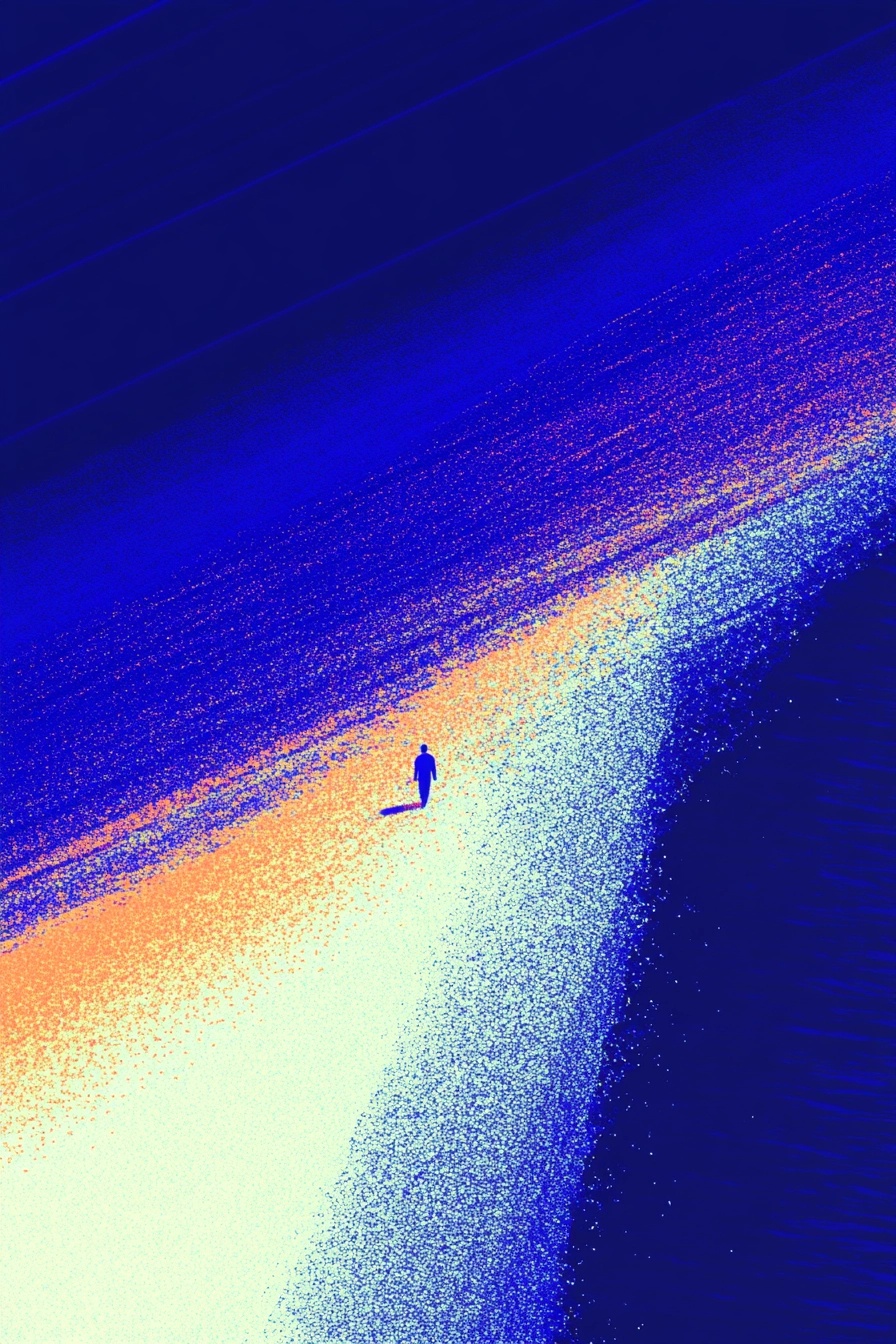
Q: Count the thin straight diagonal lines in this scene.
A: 4